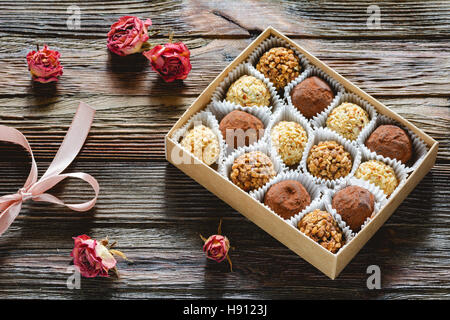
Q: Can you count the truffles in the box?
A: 14